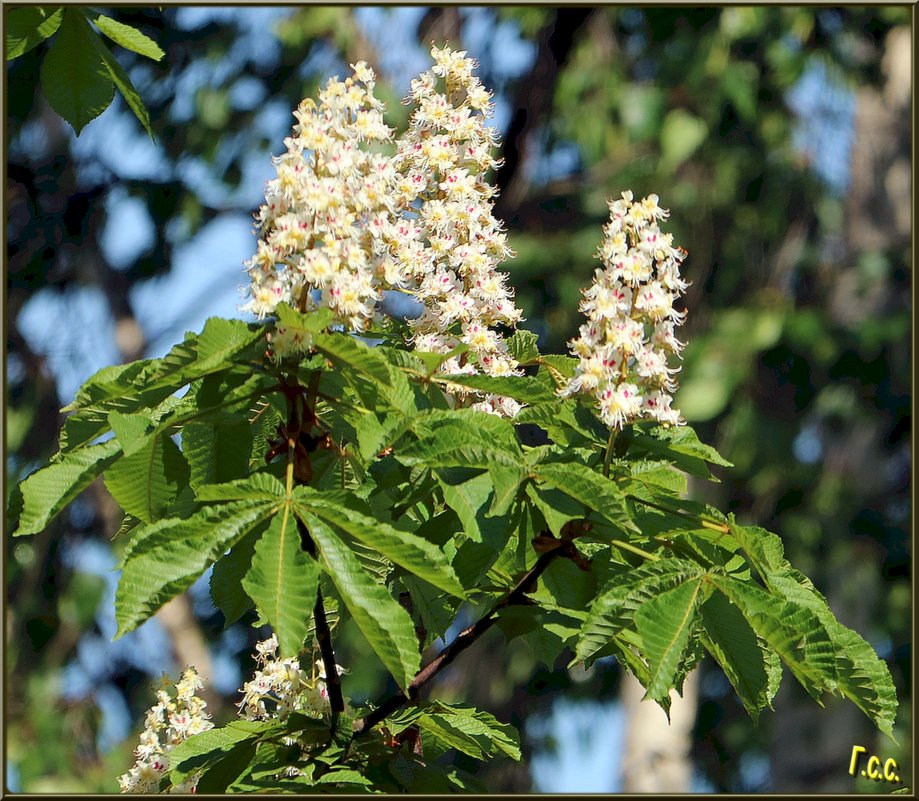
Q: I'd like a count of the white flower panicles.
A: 5